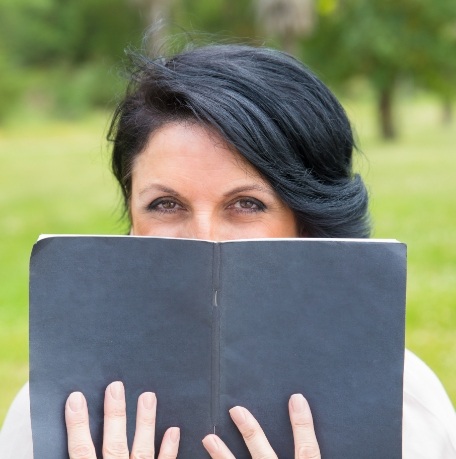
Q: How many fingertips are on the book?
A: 7